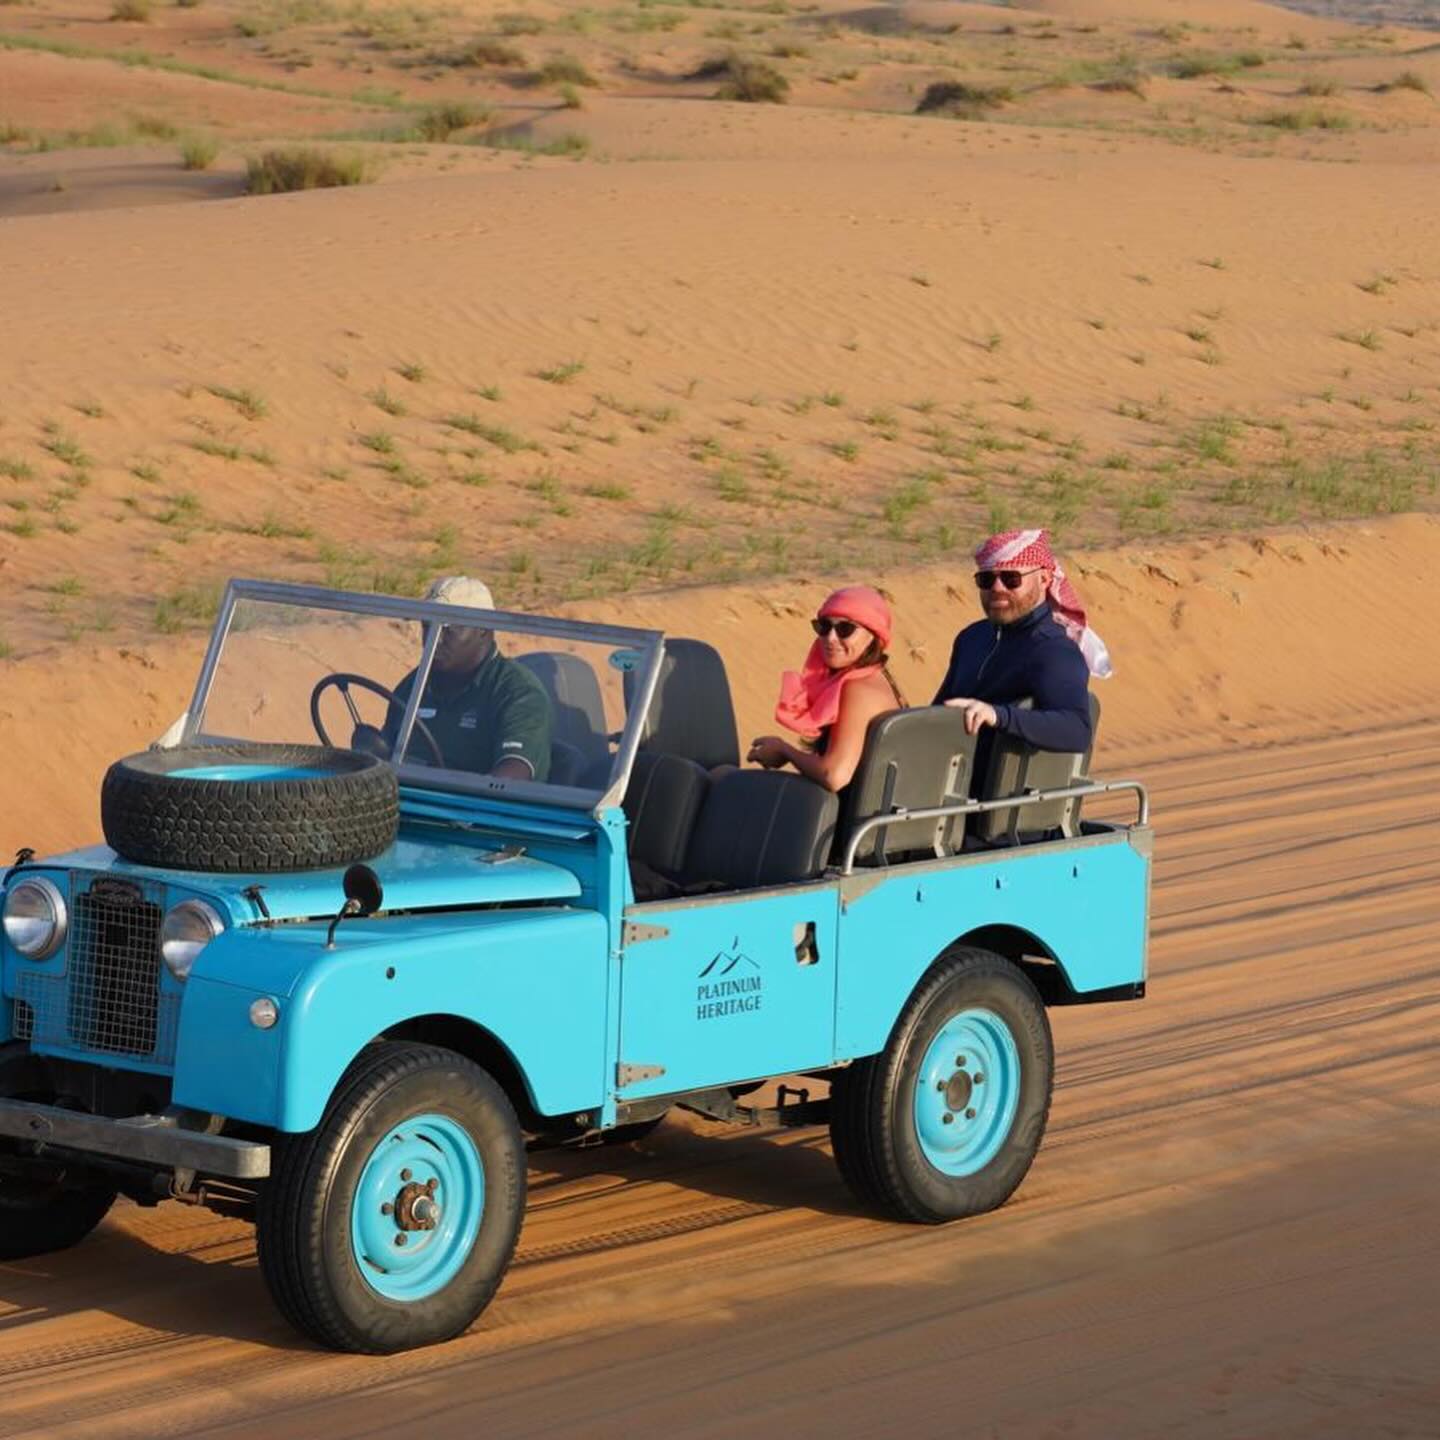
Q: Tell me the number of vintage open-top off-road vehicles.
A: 1